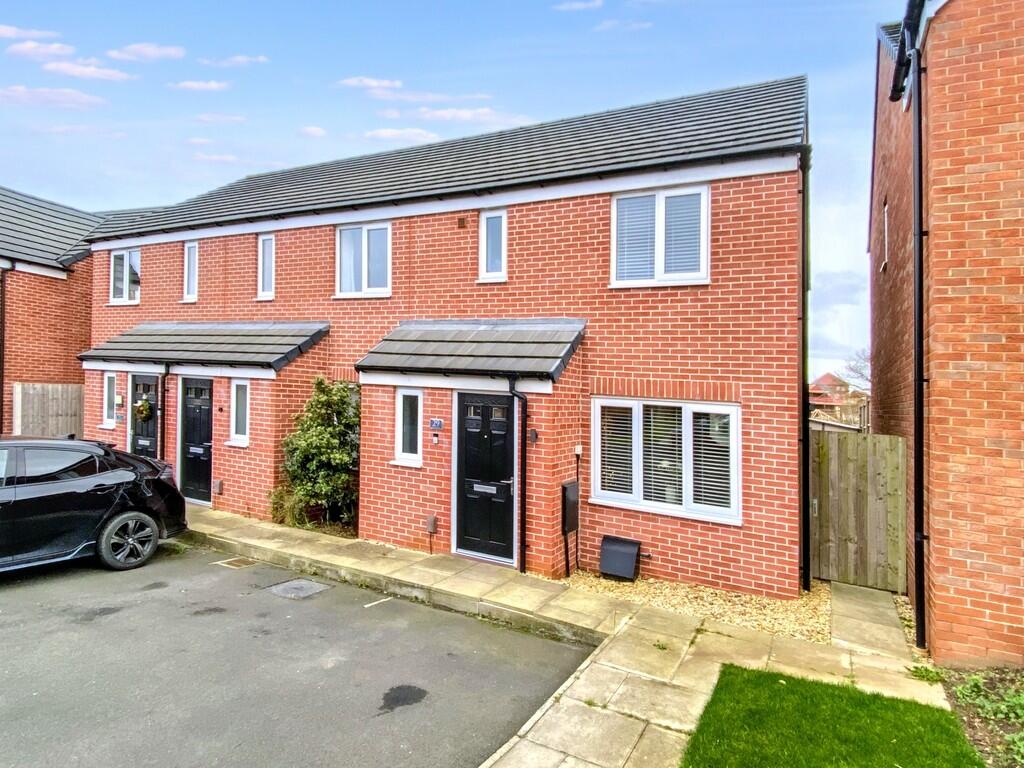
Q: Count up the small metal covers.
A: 2